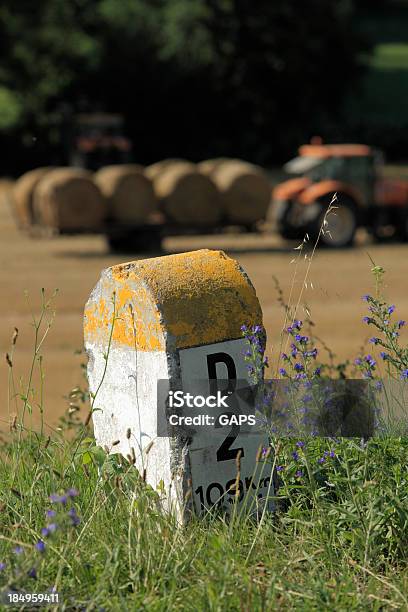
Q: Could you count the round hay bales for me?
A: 7